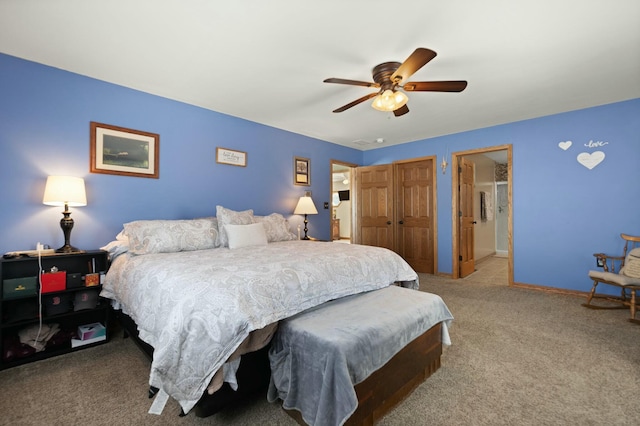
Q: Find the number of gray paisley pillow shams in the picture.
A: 3